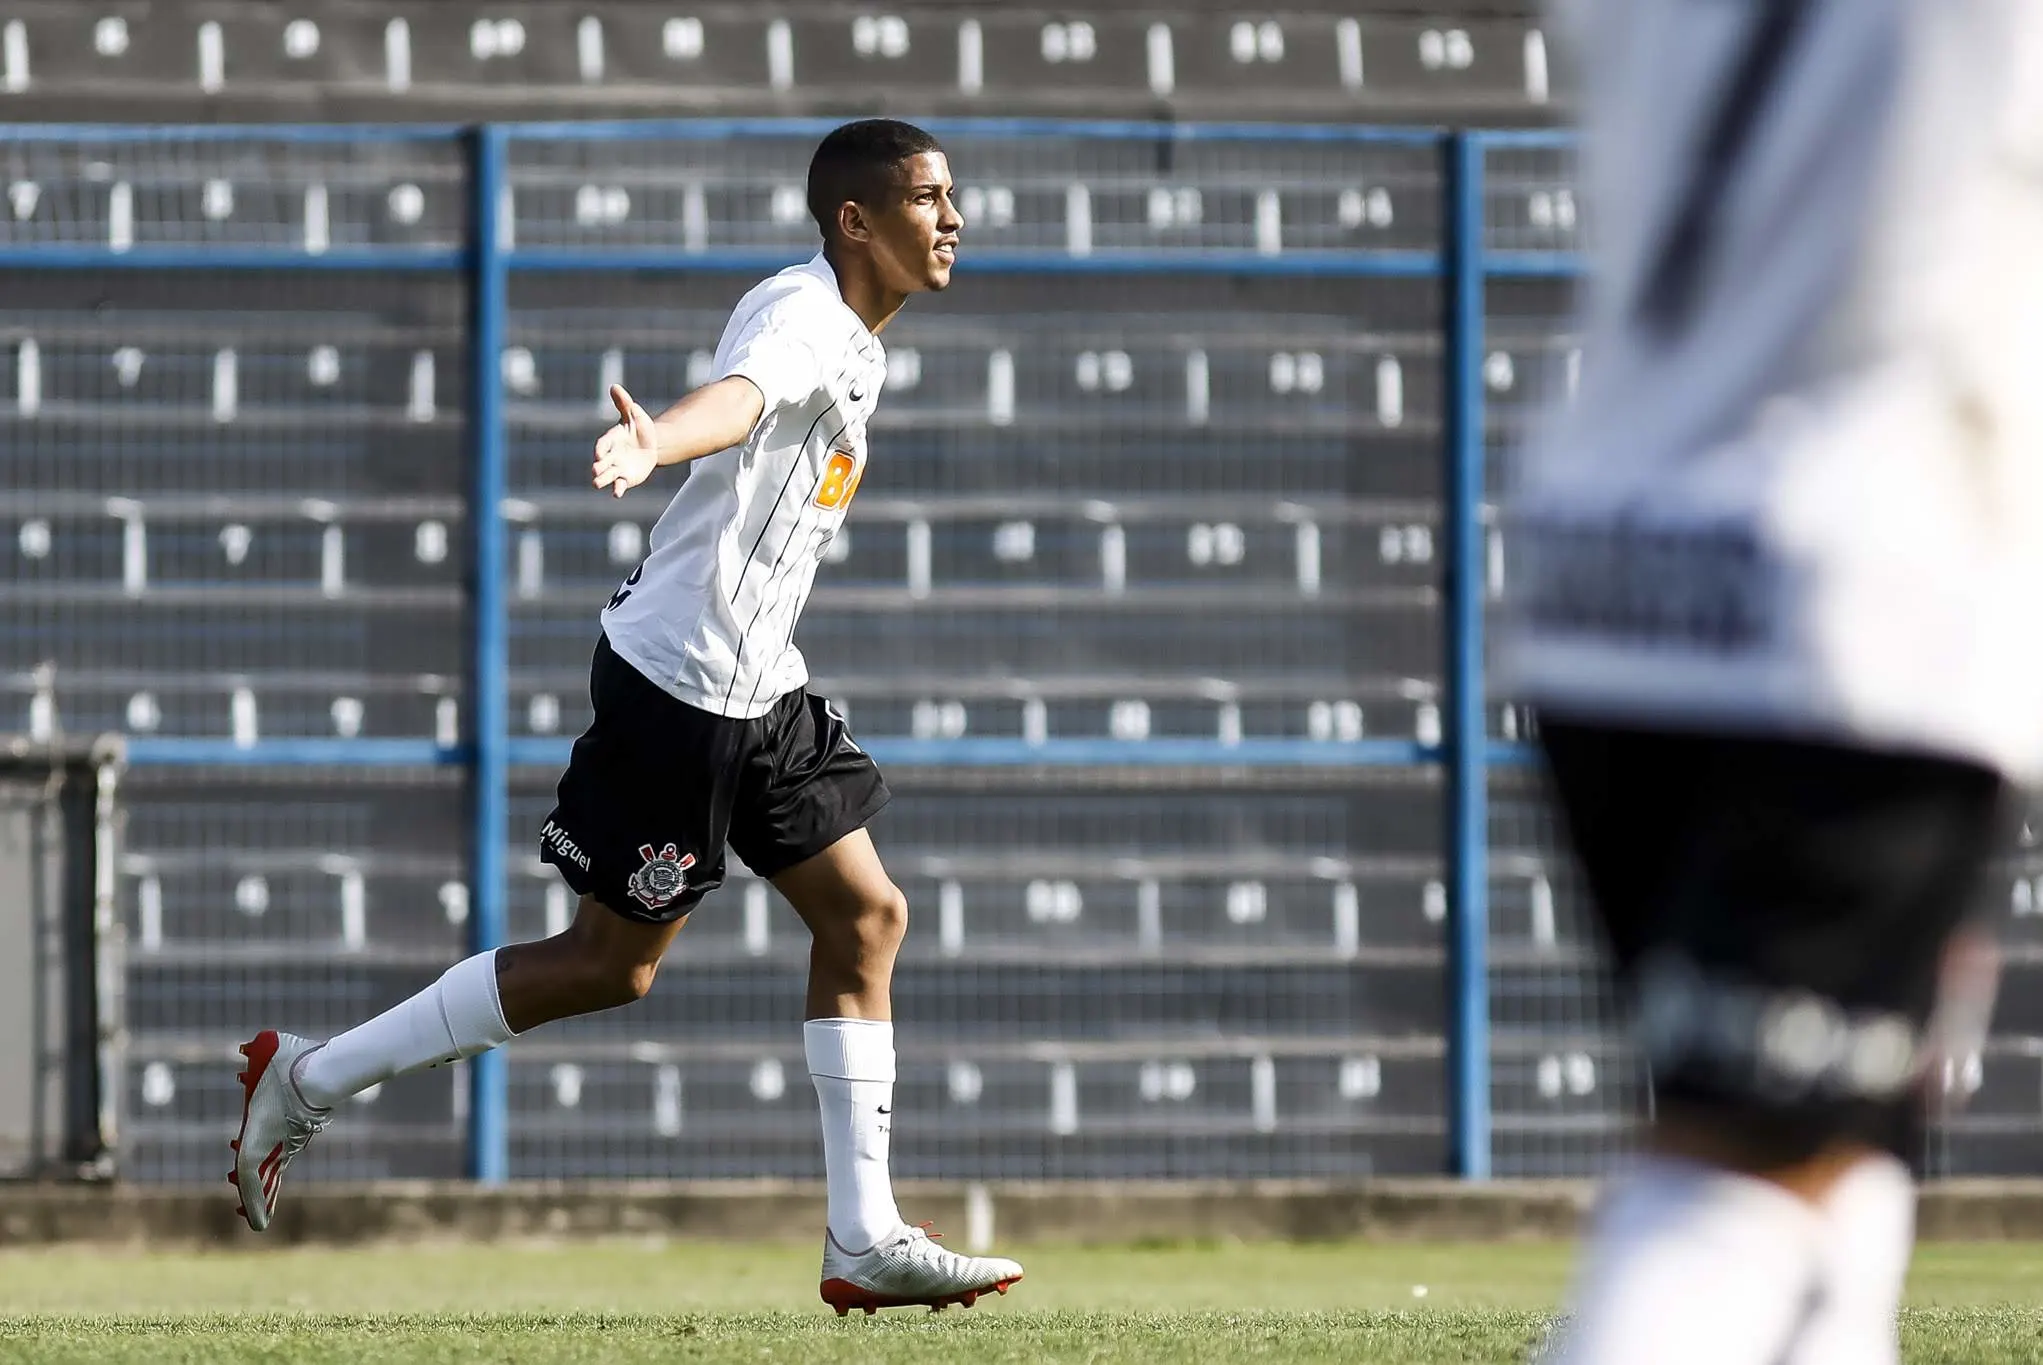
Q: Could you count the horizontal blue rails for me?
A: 3